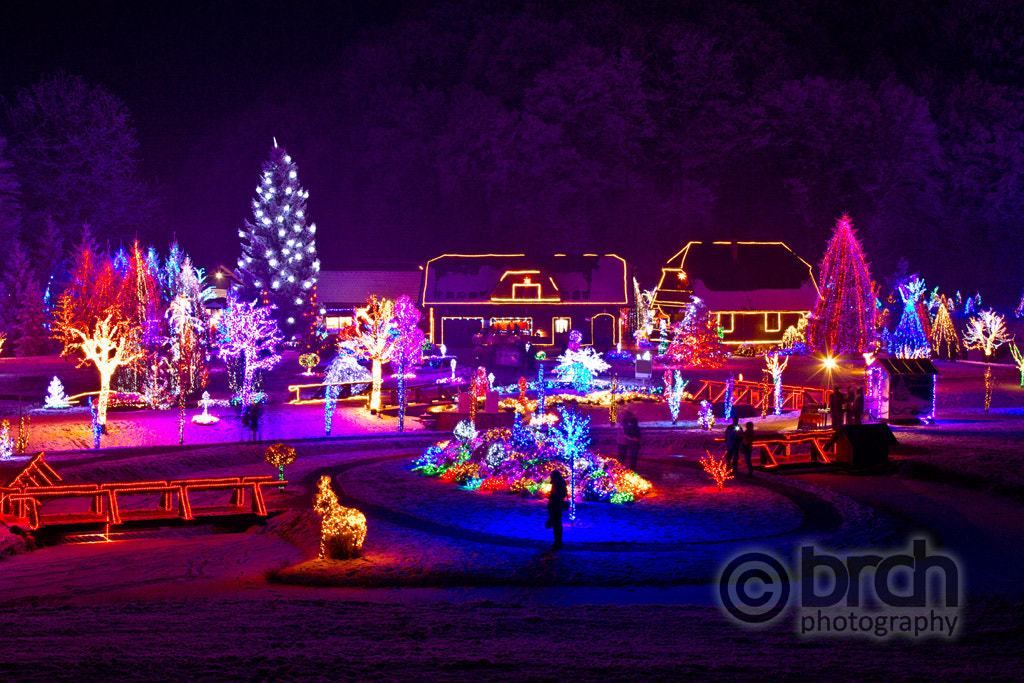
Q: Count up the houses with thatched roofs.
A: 2